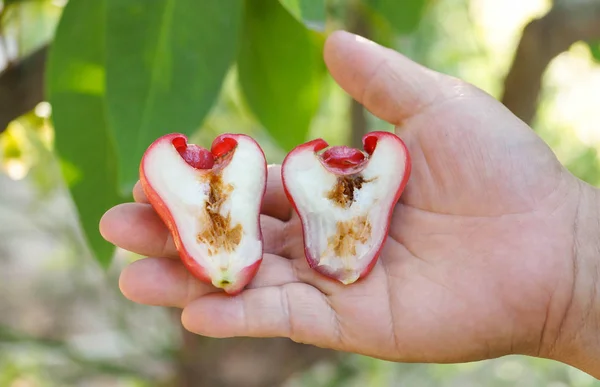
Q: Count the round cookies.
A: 0